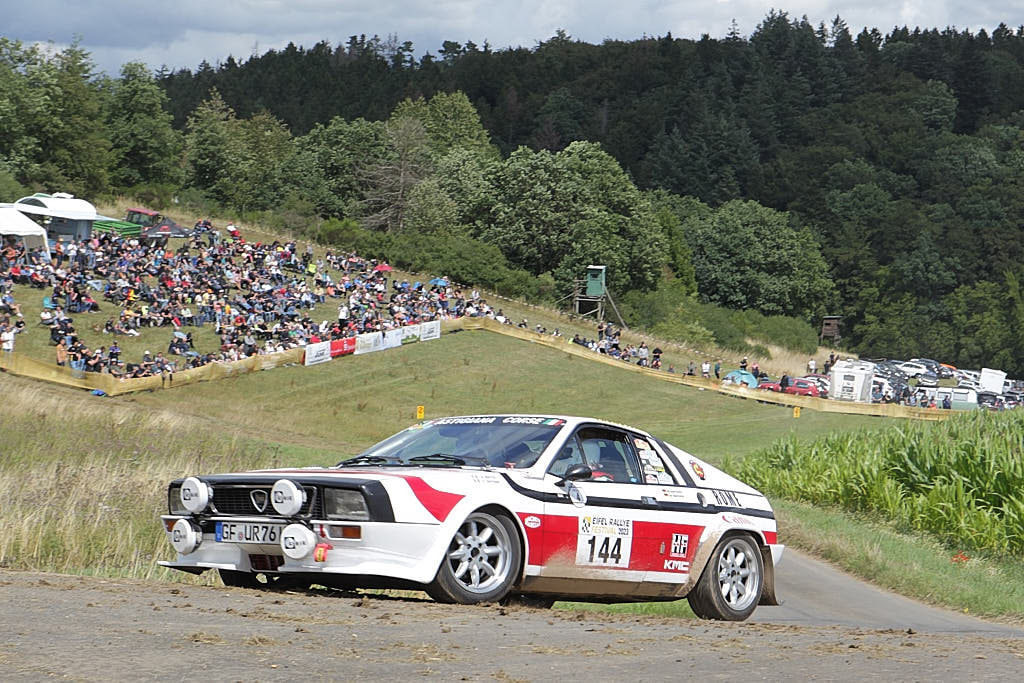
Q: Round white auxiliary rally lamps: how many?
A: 4